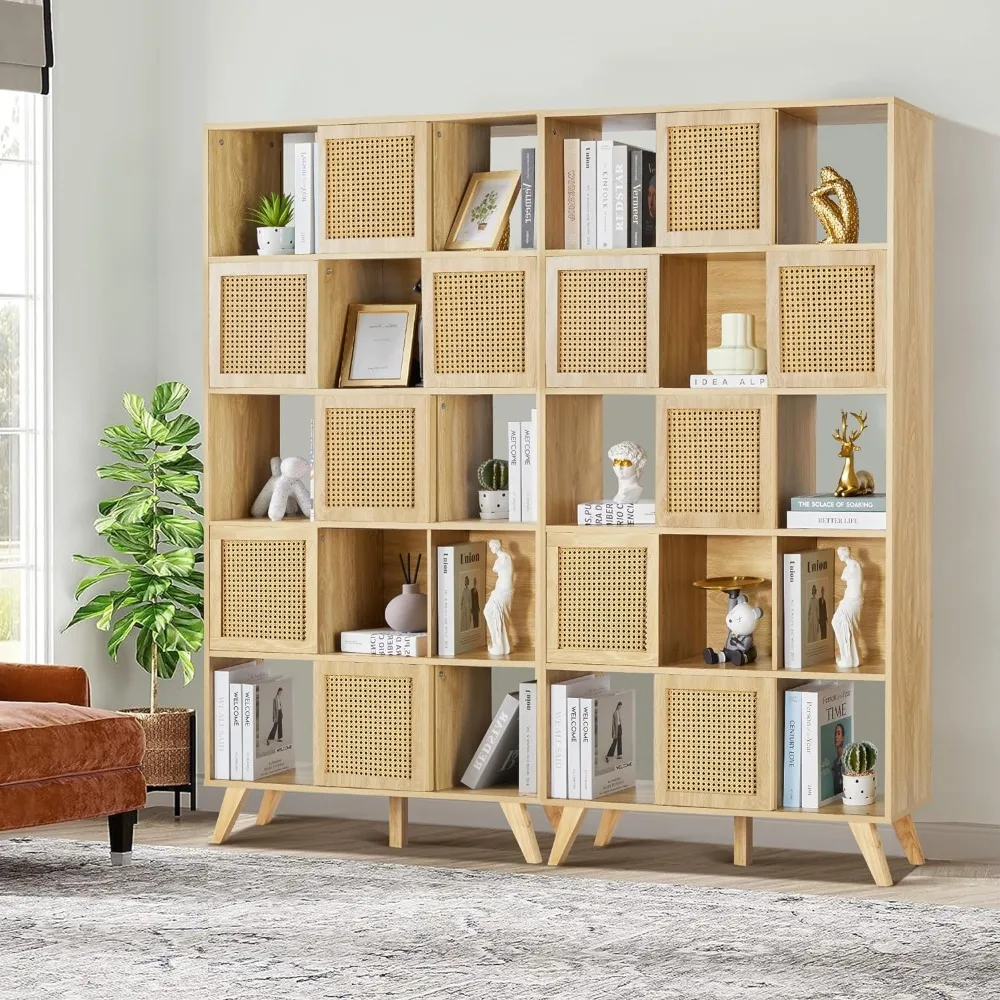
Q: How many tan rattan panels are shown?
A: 12